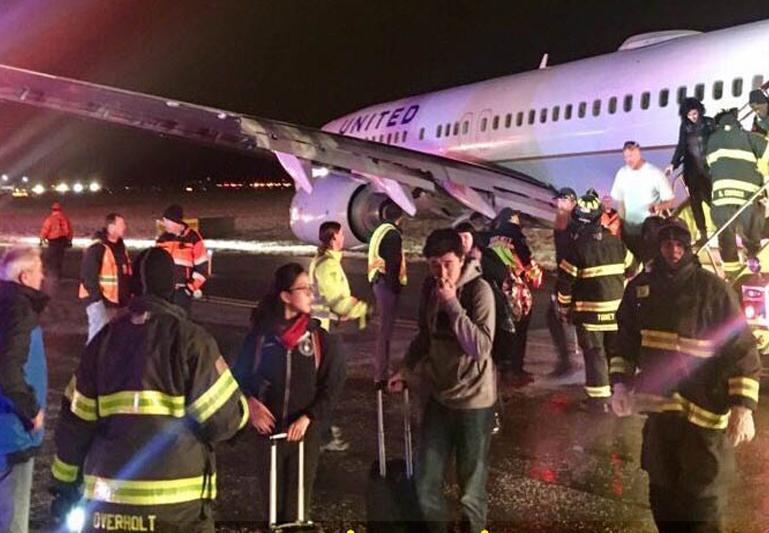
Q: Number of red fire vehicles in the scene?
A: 0